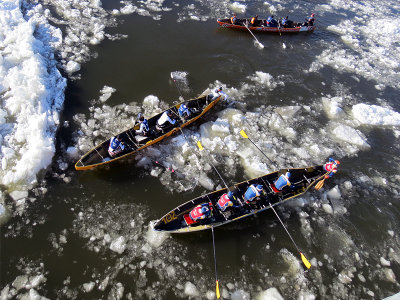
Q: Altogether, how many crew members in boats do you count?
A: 15